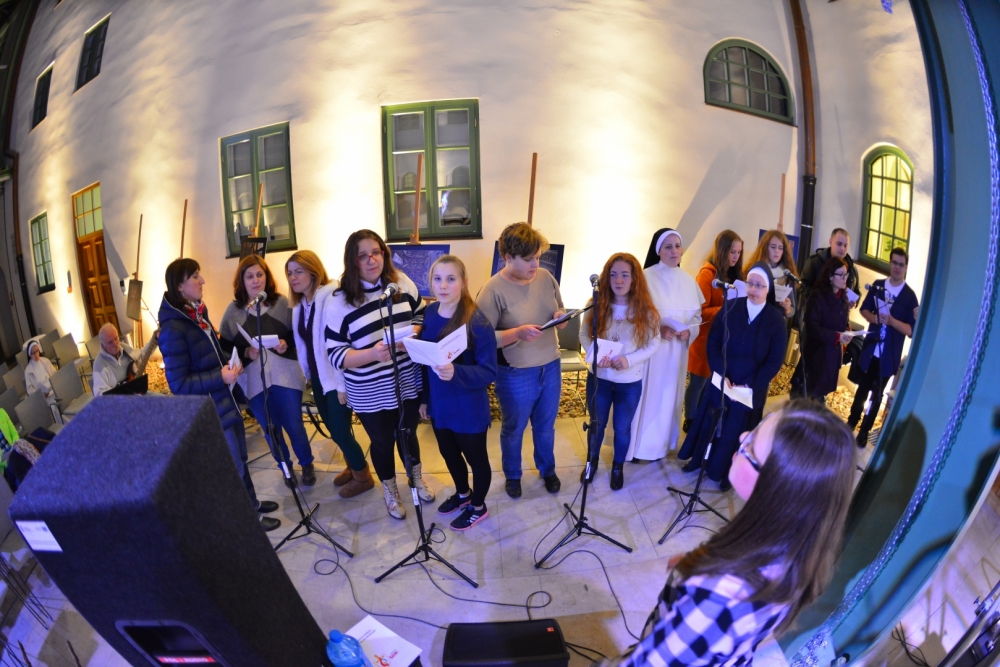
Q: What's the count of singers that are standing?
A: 14